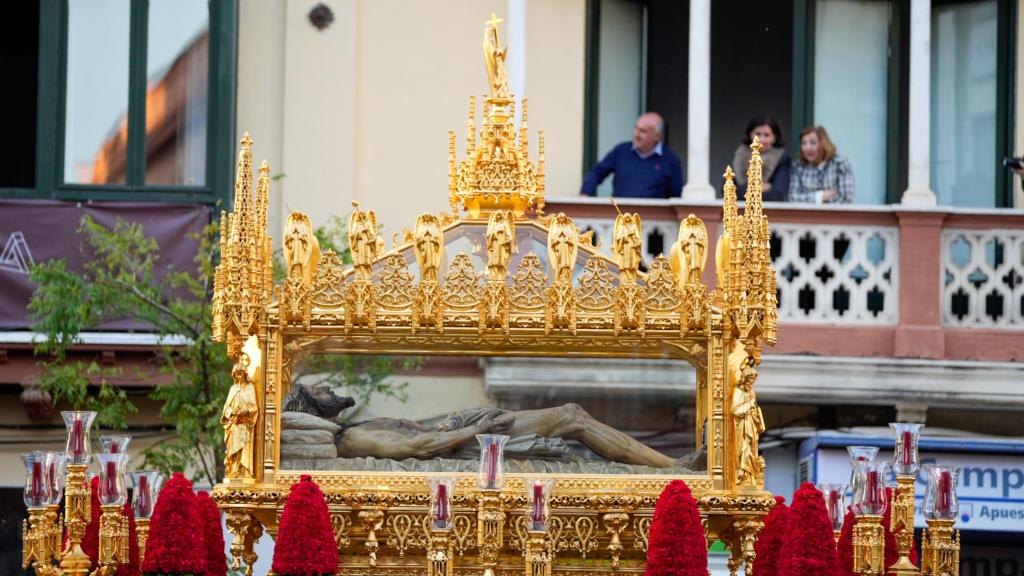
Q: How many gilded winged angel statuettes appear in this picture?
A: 7